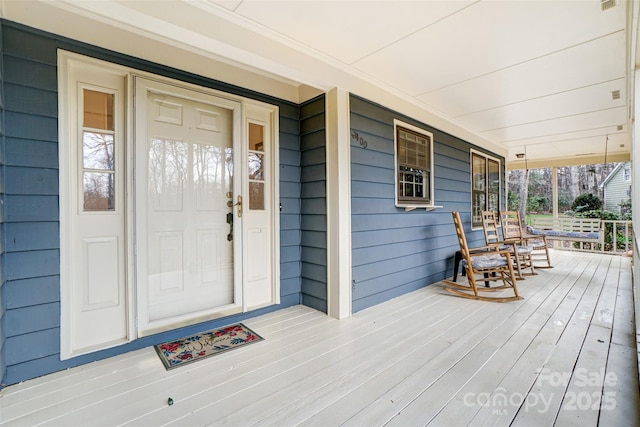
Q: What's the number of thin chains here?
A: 2